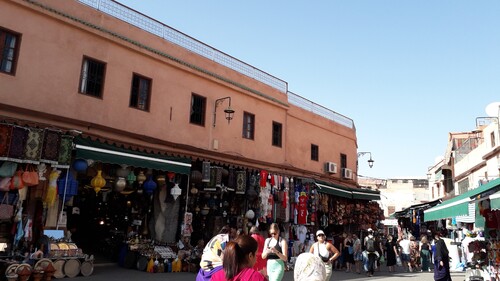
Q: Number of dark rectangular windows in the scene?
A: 8